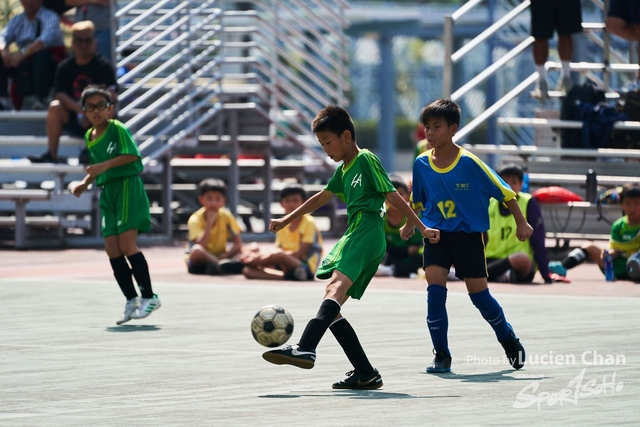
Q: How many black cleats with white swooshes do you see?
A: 2